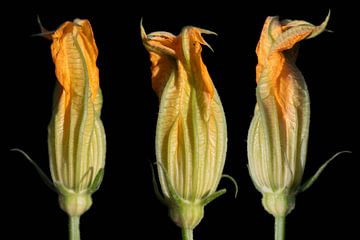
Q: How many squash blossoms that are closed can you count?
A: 3